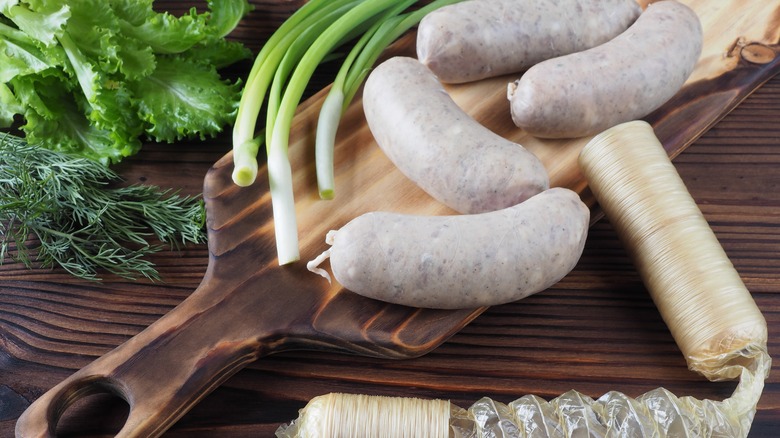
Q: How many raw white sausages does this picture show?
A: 4